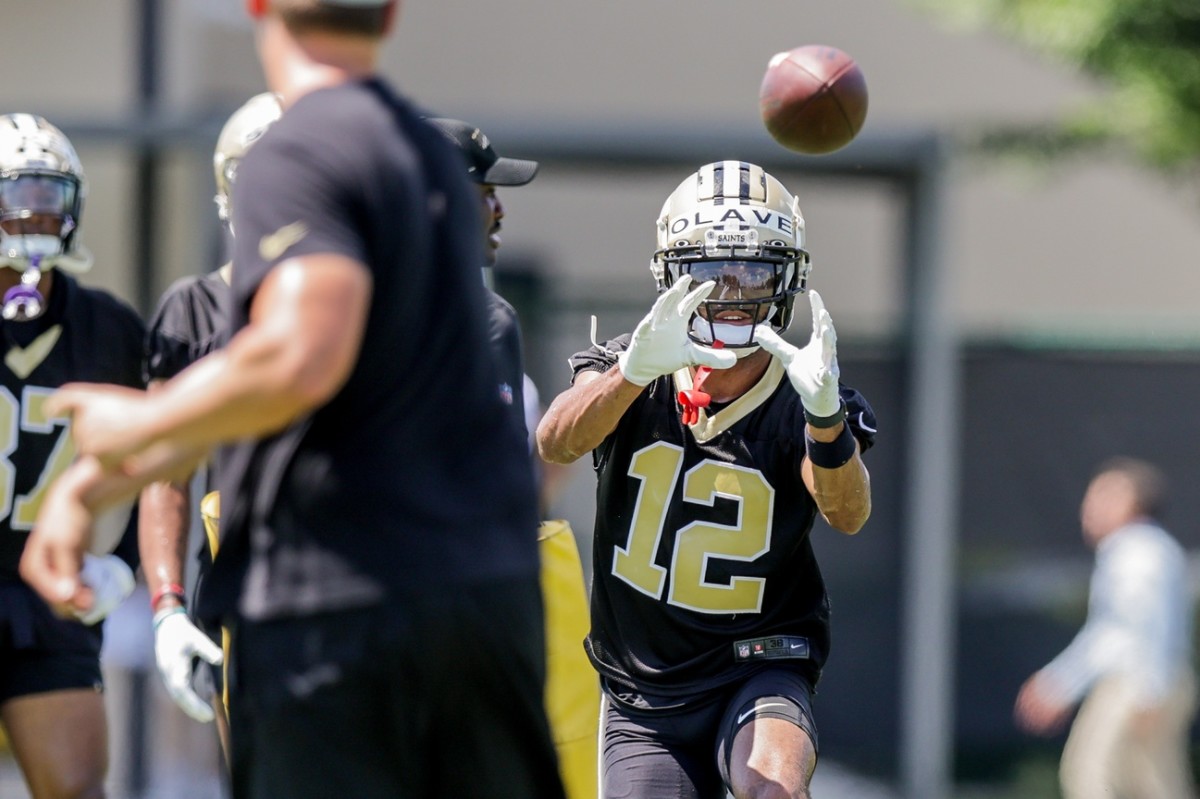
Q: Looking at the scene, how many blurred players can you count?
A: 2